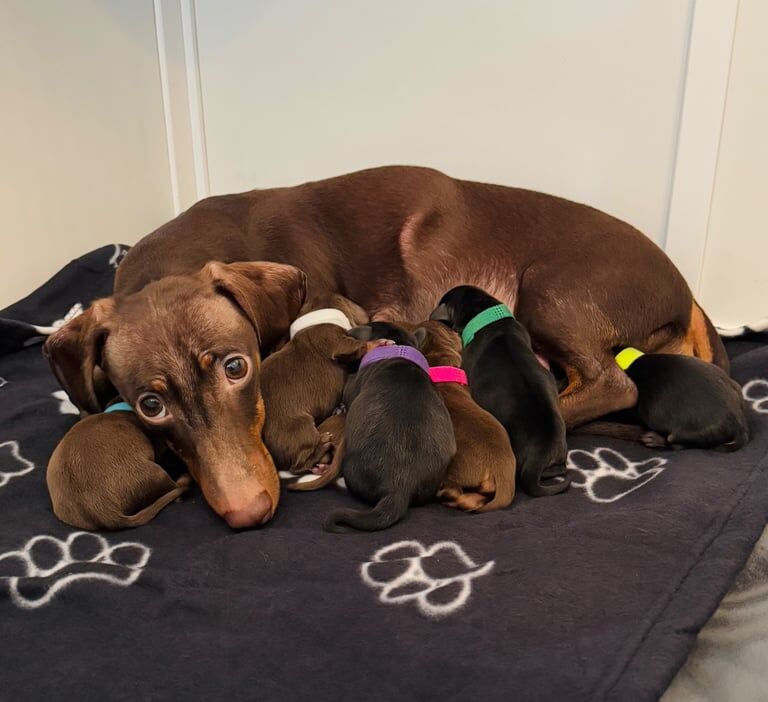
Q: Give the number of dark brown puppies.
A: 3